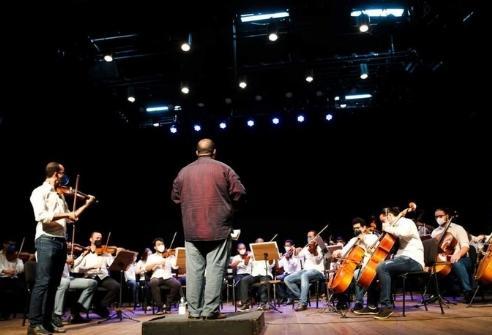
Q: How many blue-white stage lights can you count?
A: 7